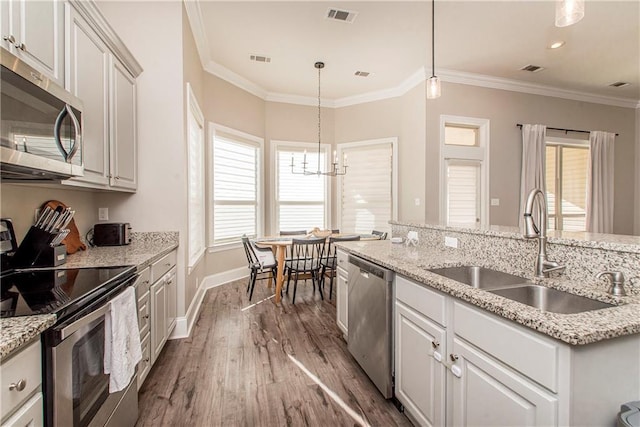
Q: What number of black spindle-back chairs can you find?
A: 6